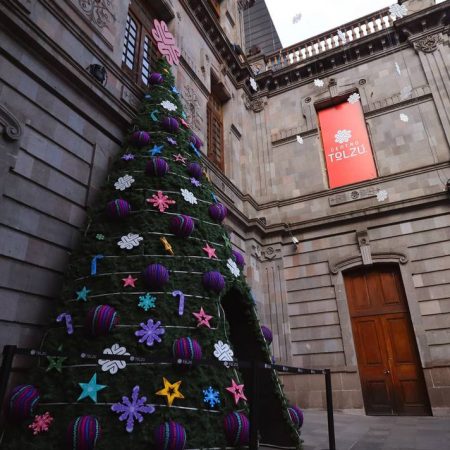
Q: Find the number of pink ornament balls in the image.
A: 0